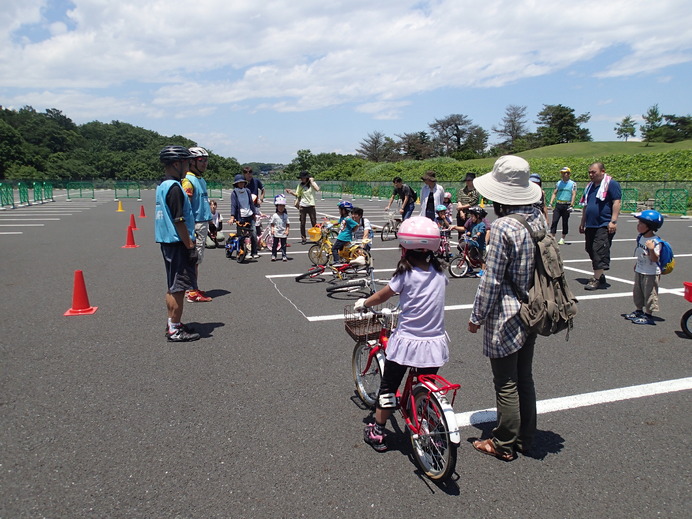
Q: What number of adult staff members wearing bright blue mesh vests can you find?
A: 3